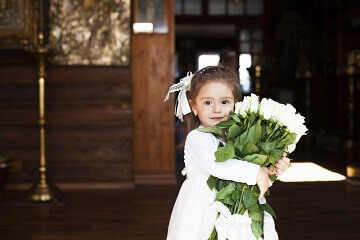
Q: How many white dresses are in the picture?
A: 1